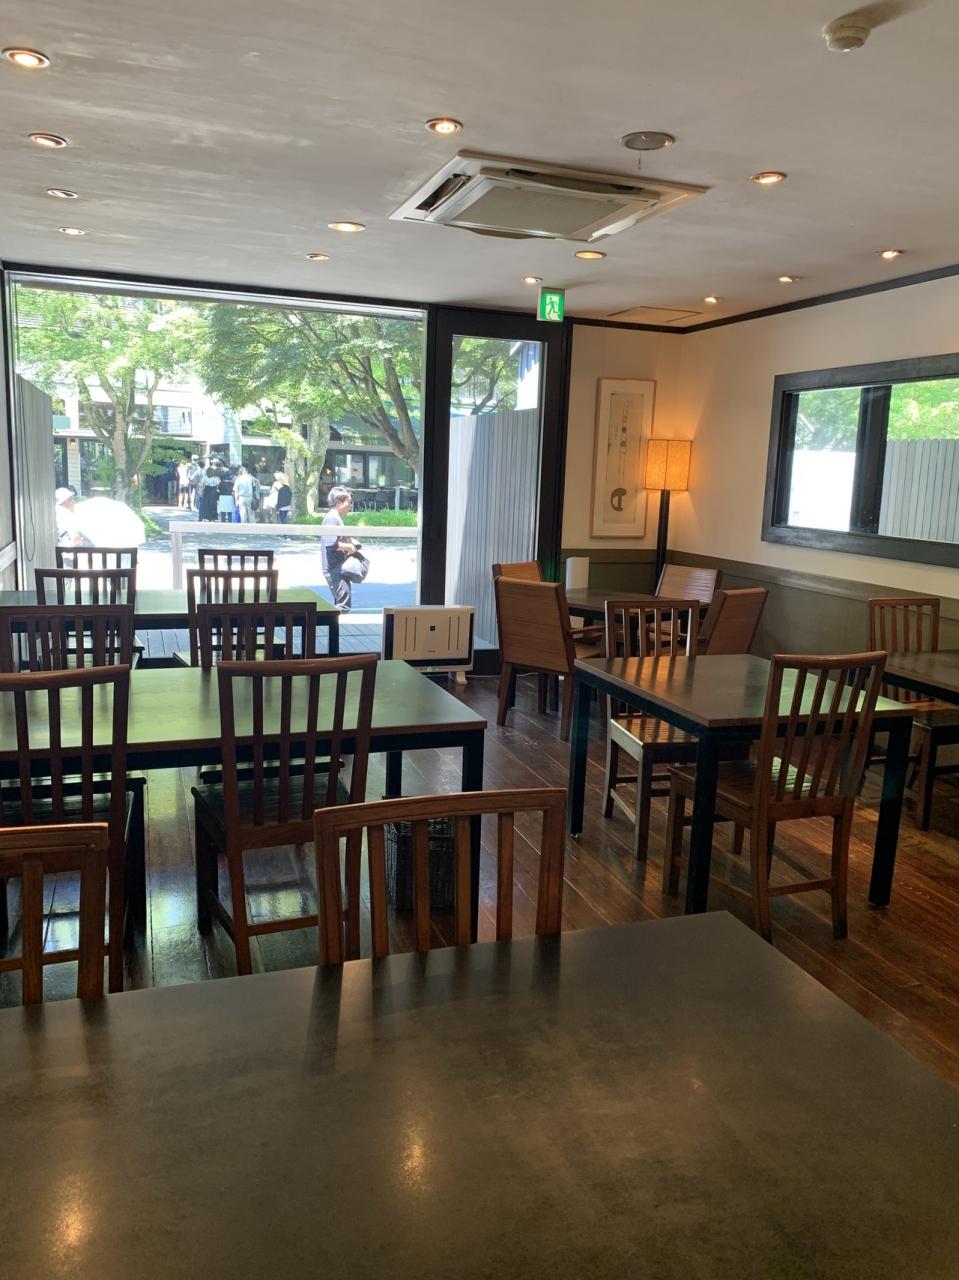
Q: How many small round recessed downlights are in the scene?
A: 13